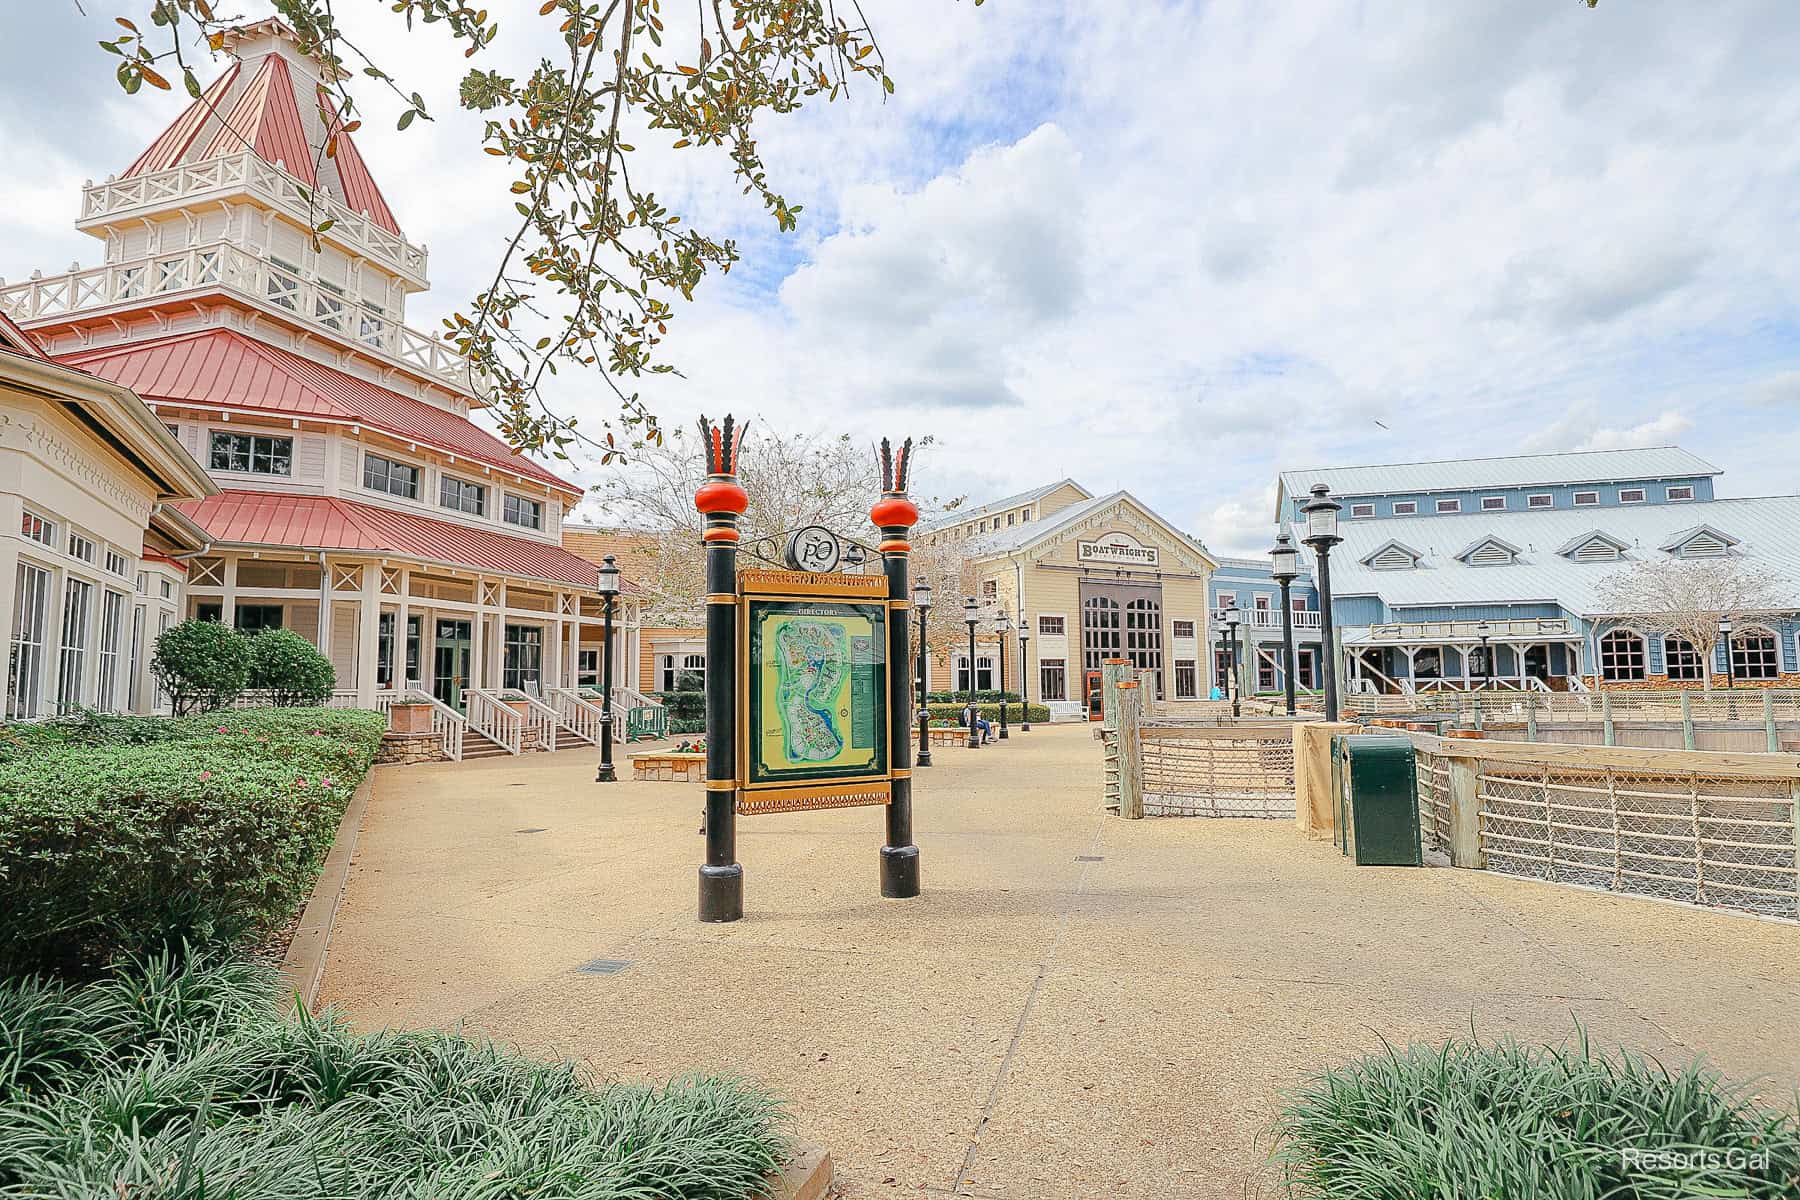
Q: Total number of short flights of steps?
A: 3